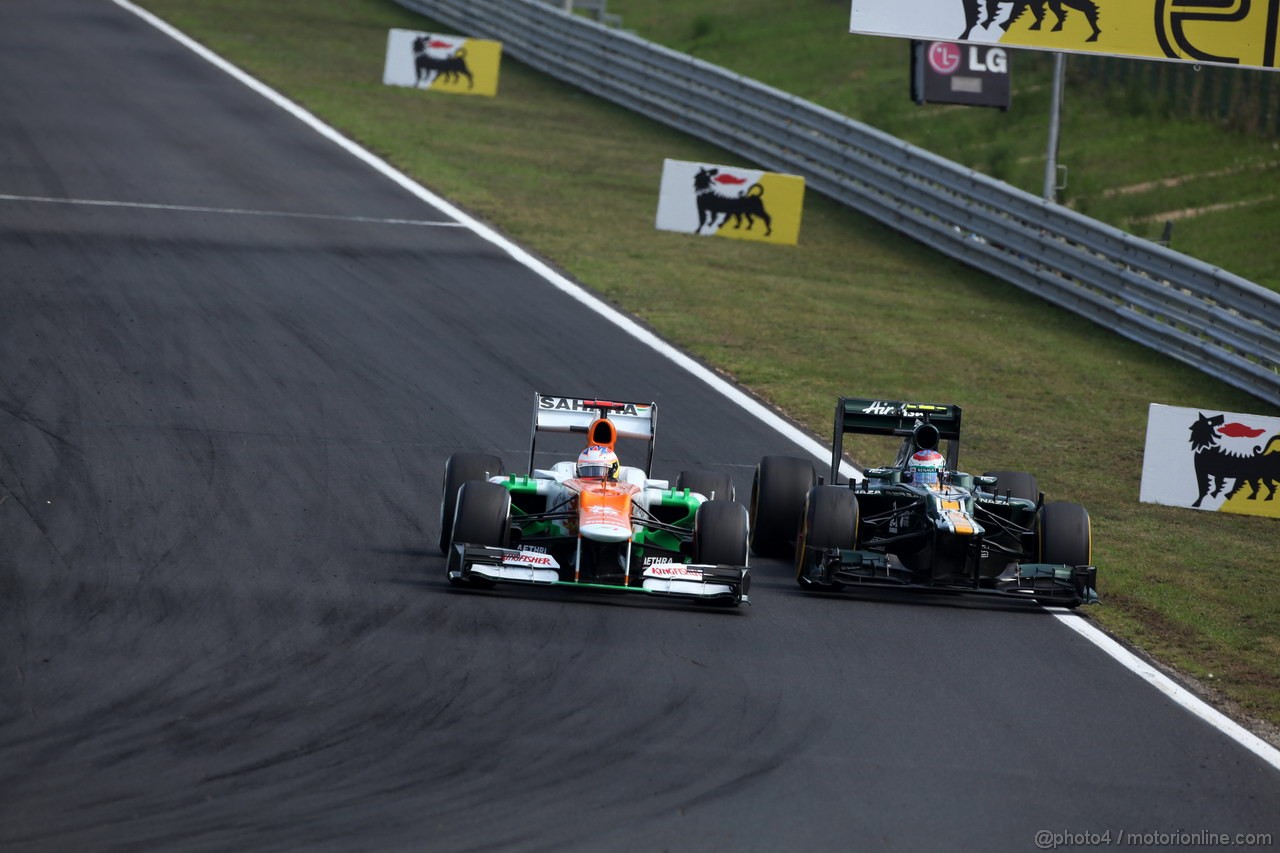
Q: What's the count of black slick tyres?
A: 8